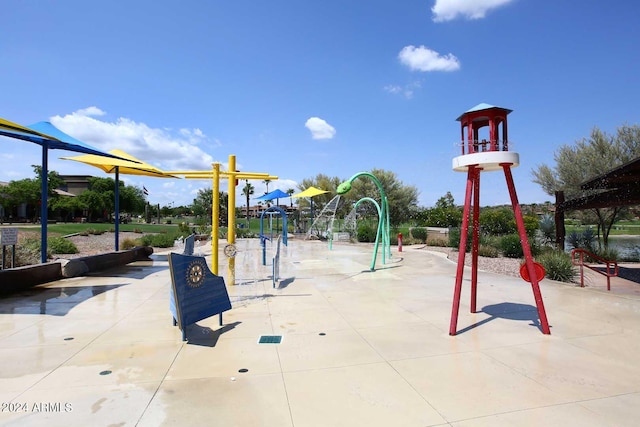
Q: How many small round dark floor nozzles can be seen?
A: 4